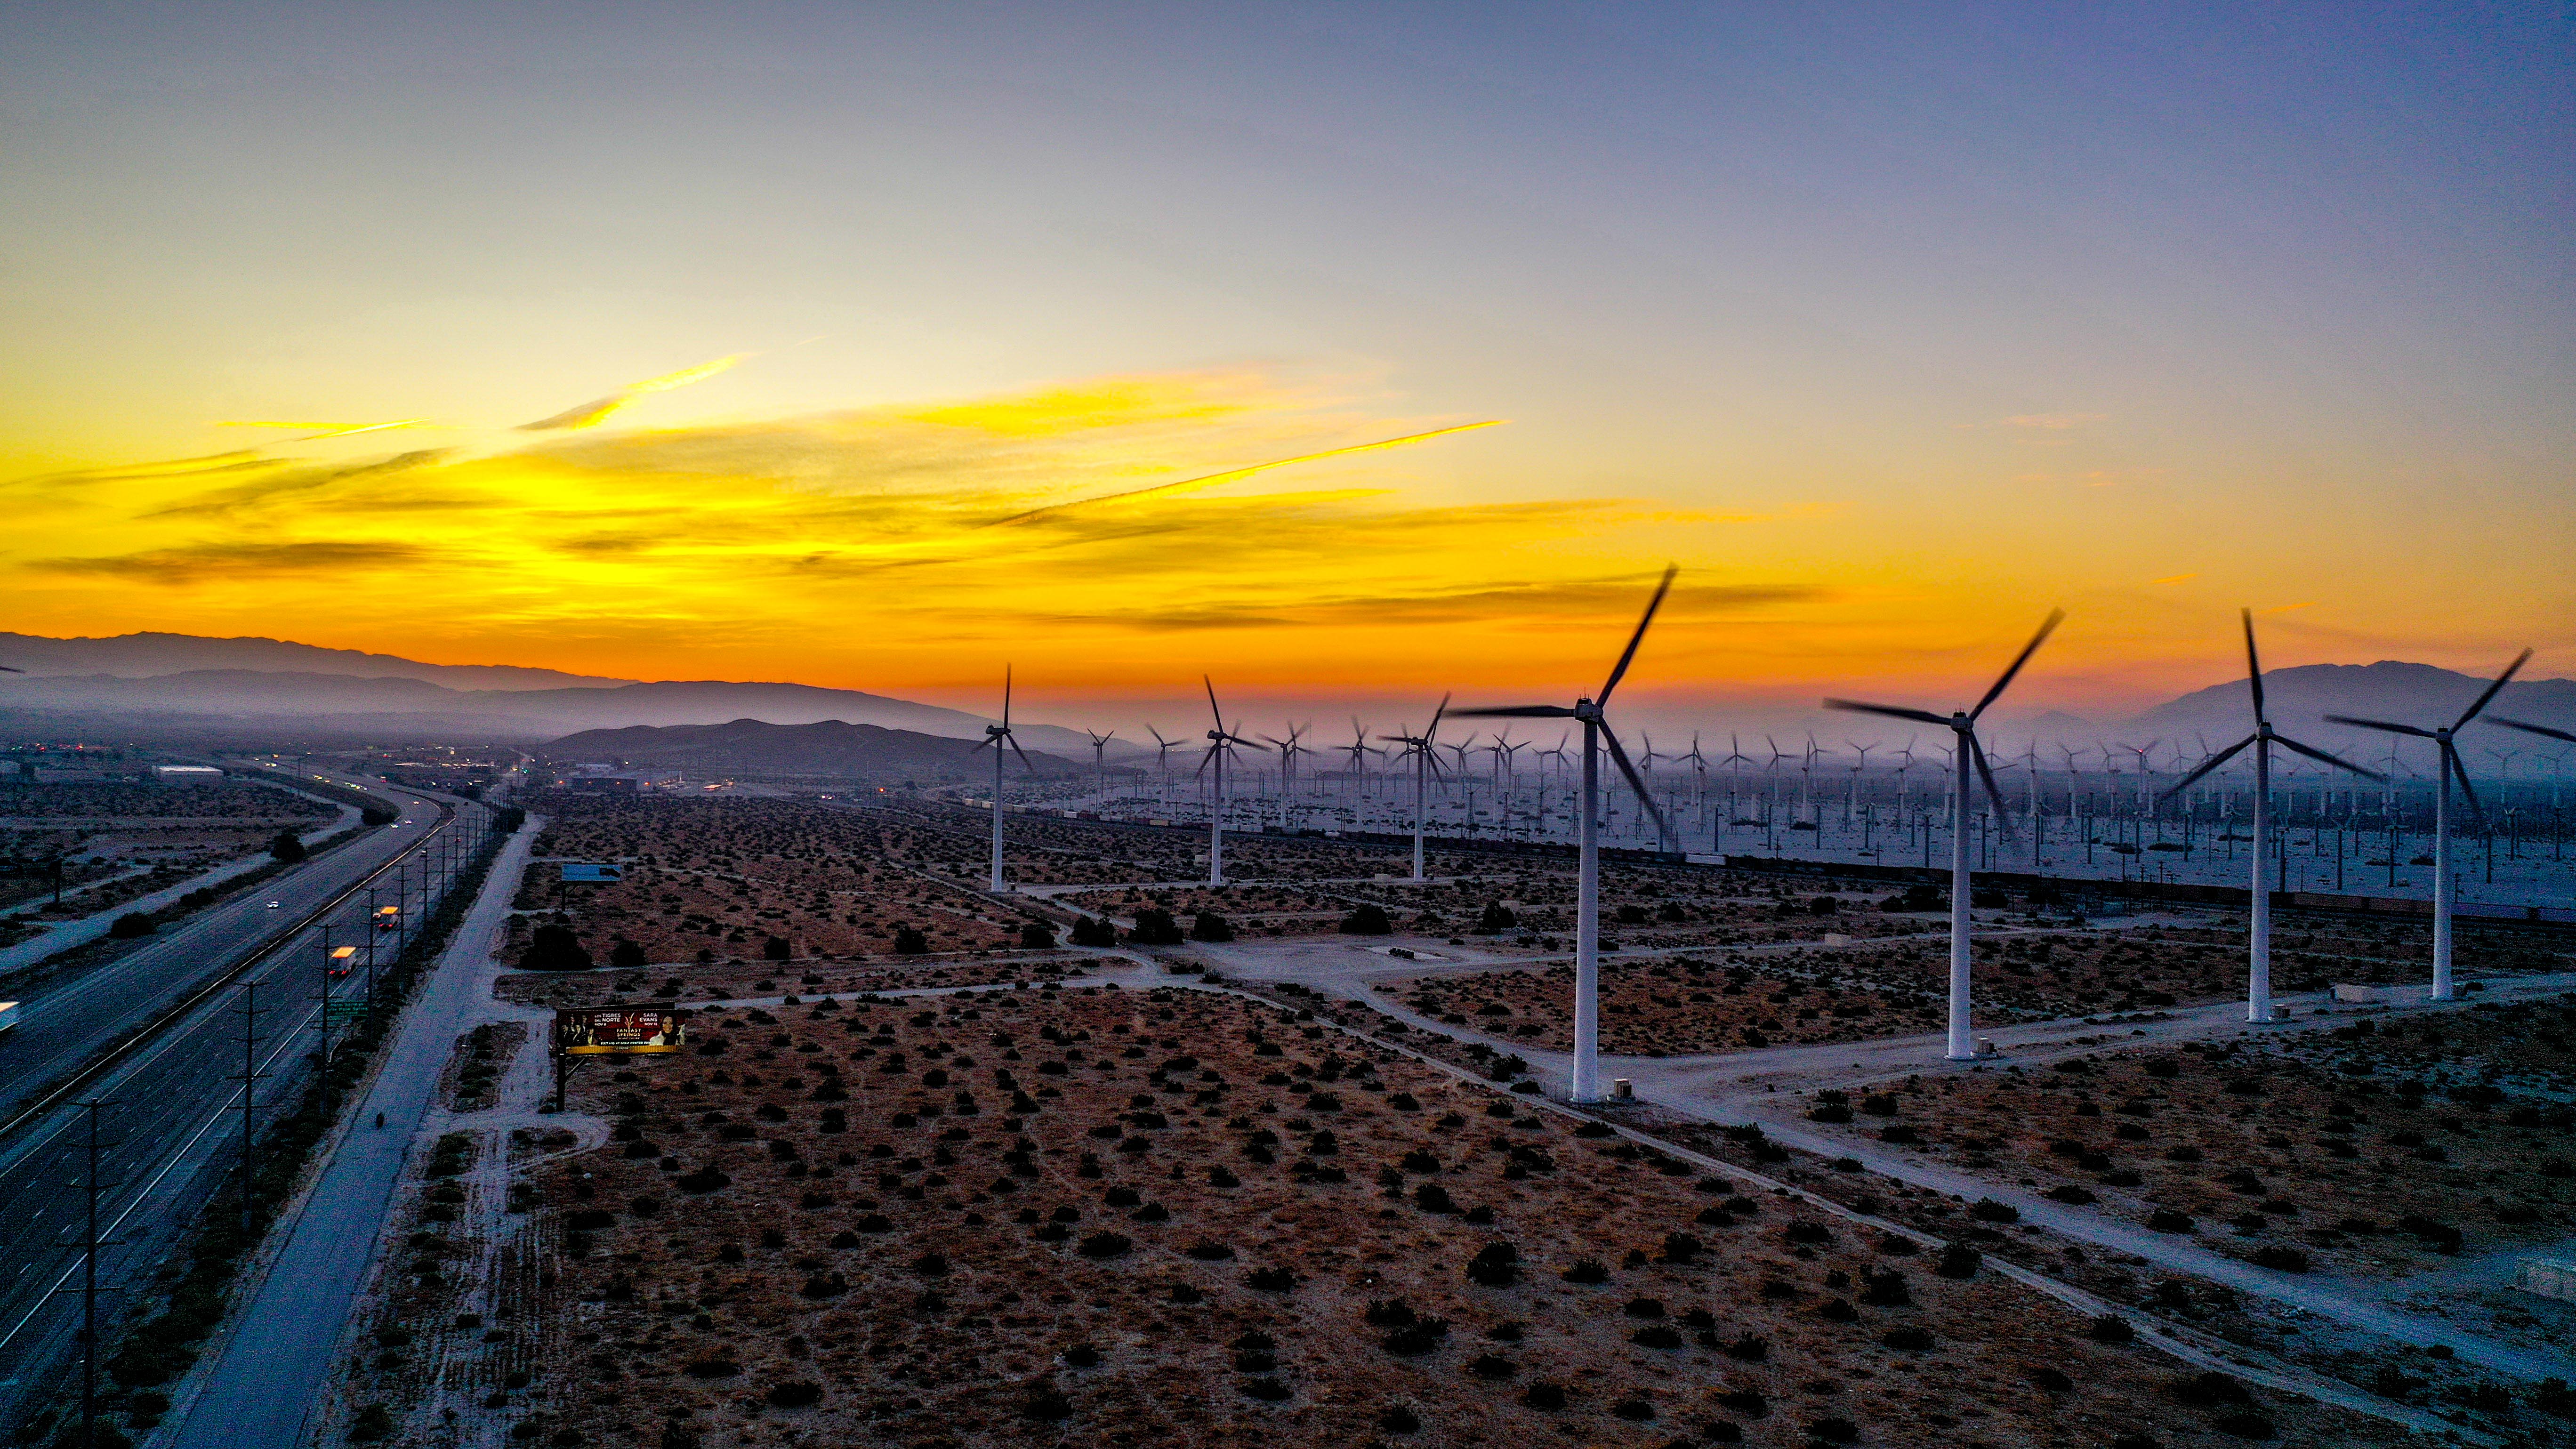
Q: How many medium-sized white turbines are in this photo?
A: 3